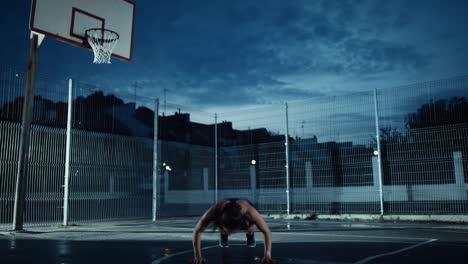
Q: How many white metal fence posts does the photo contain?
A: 5